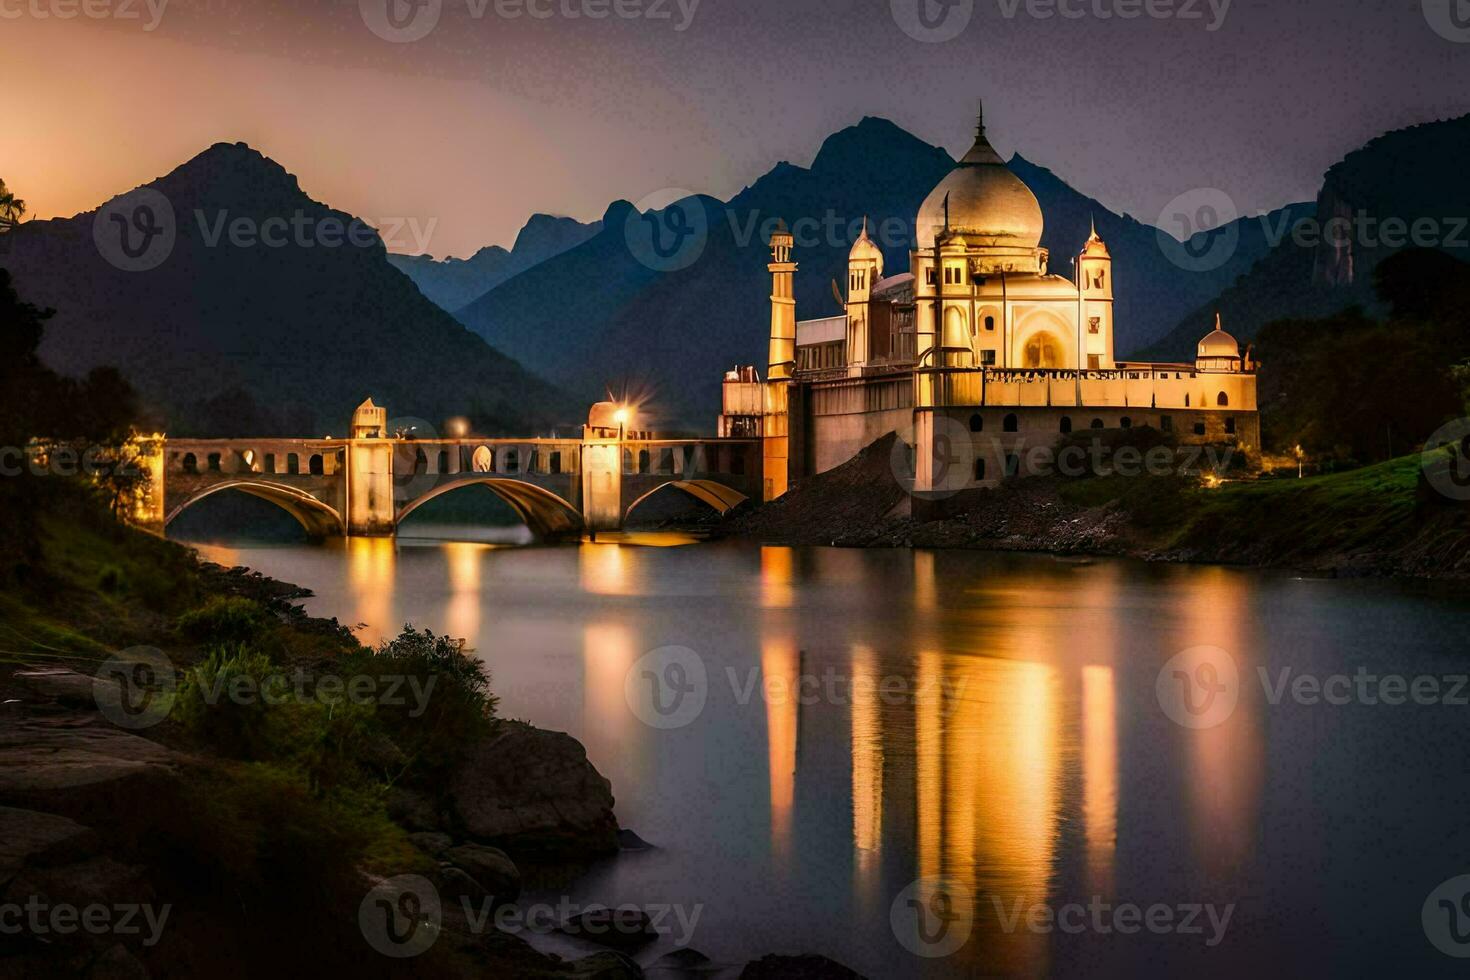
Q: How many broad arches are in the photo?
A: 3